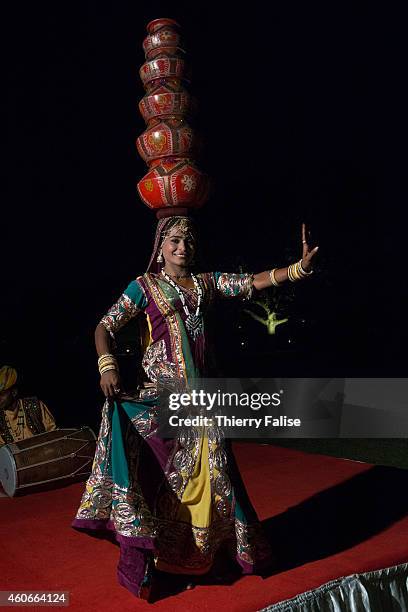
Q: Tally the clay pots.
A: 5